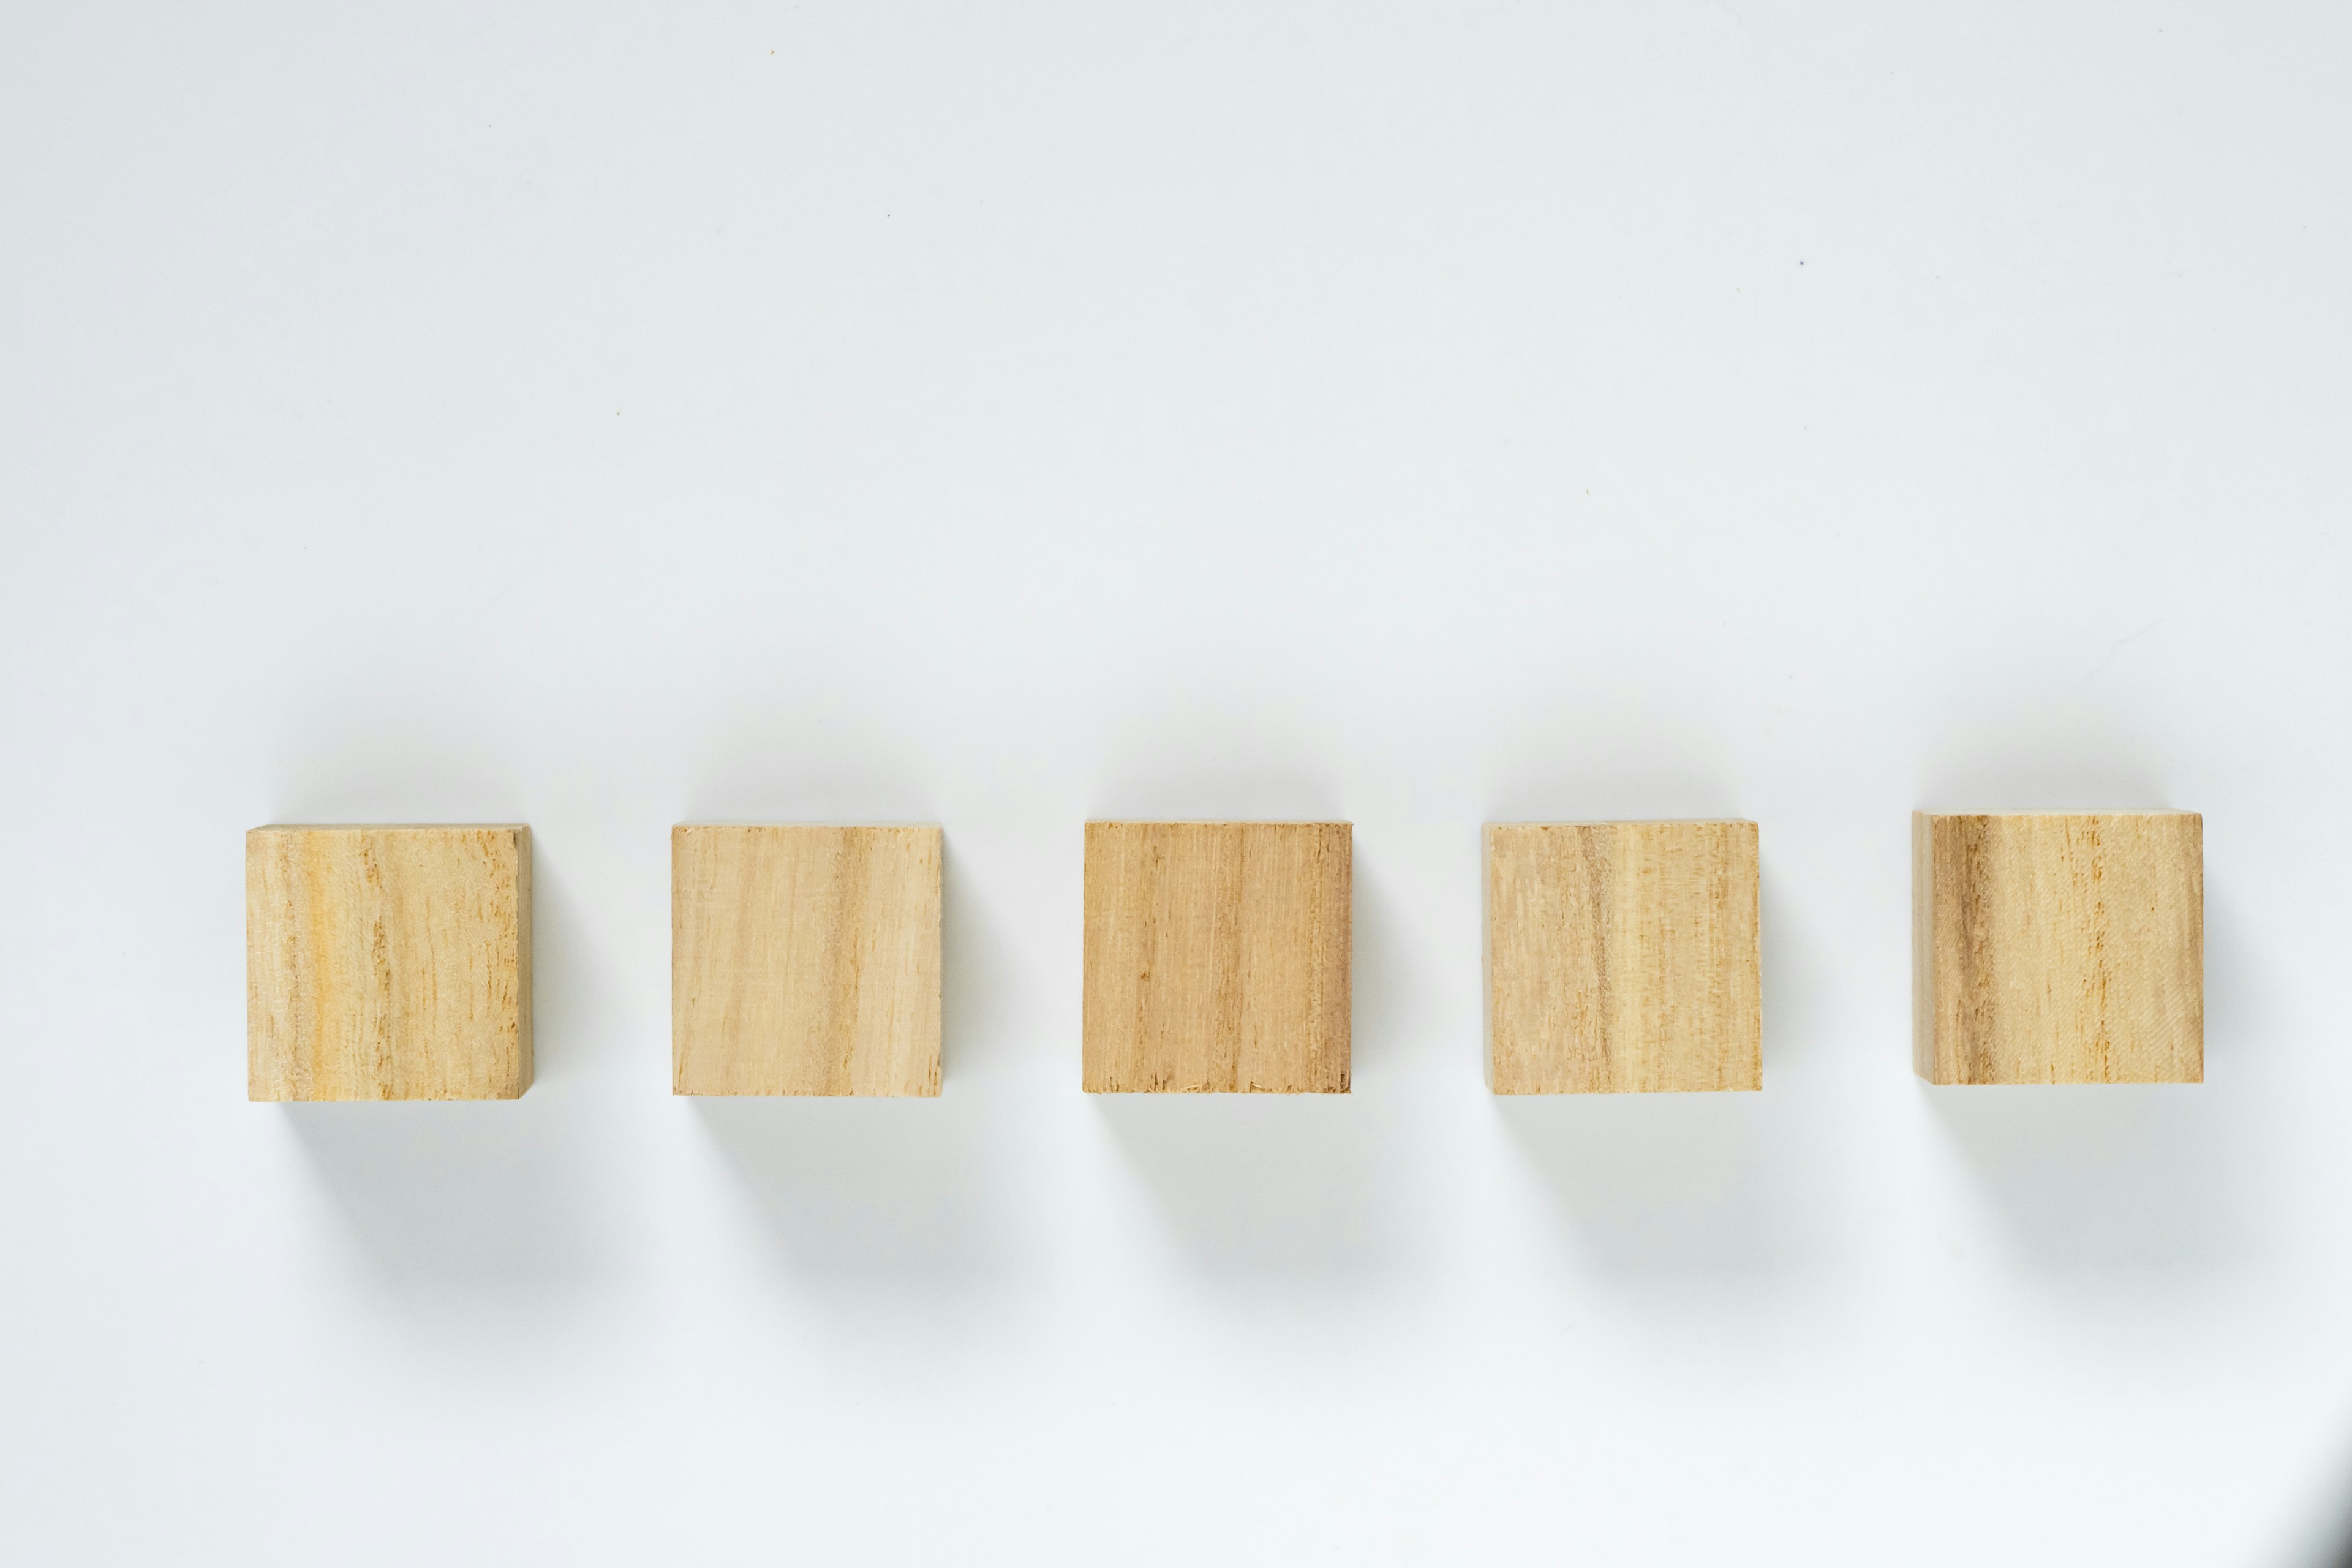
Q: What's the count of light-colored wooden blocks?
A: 5